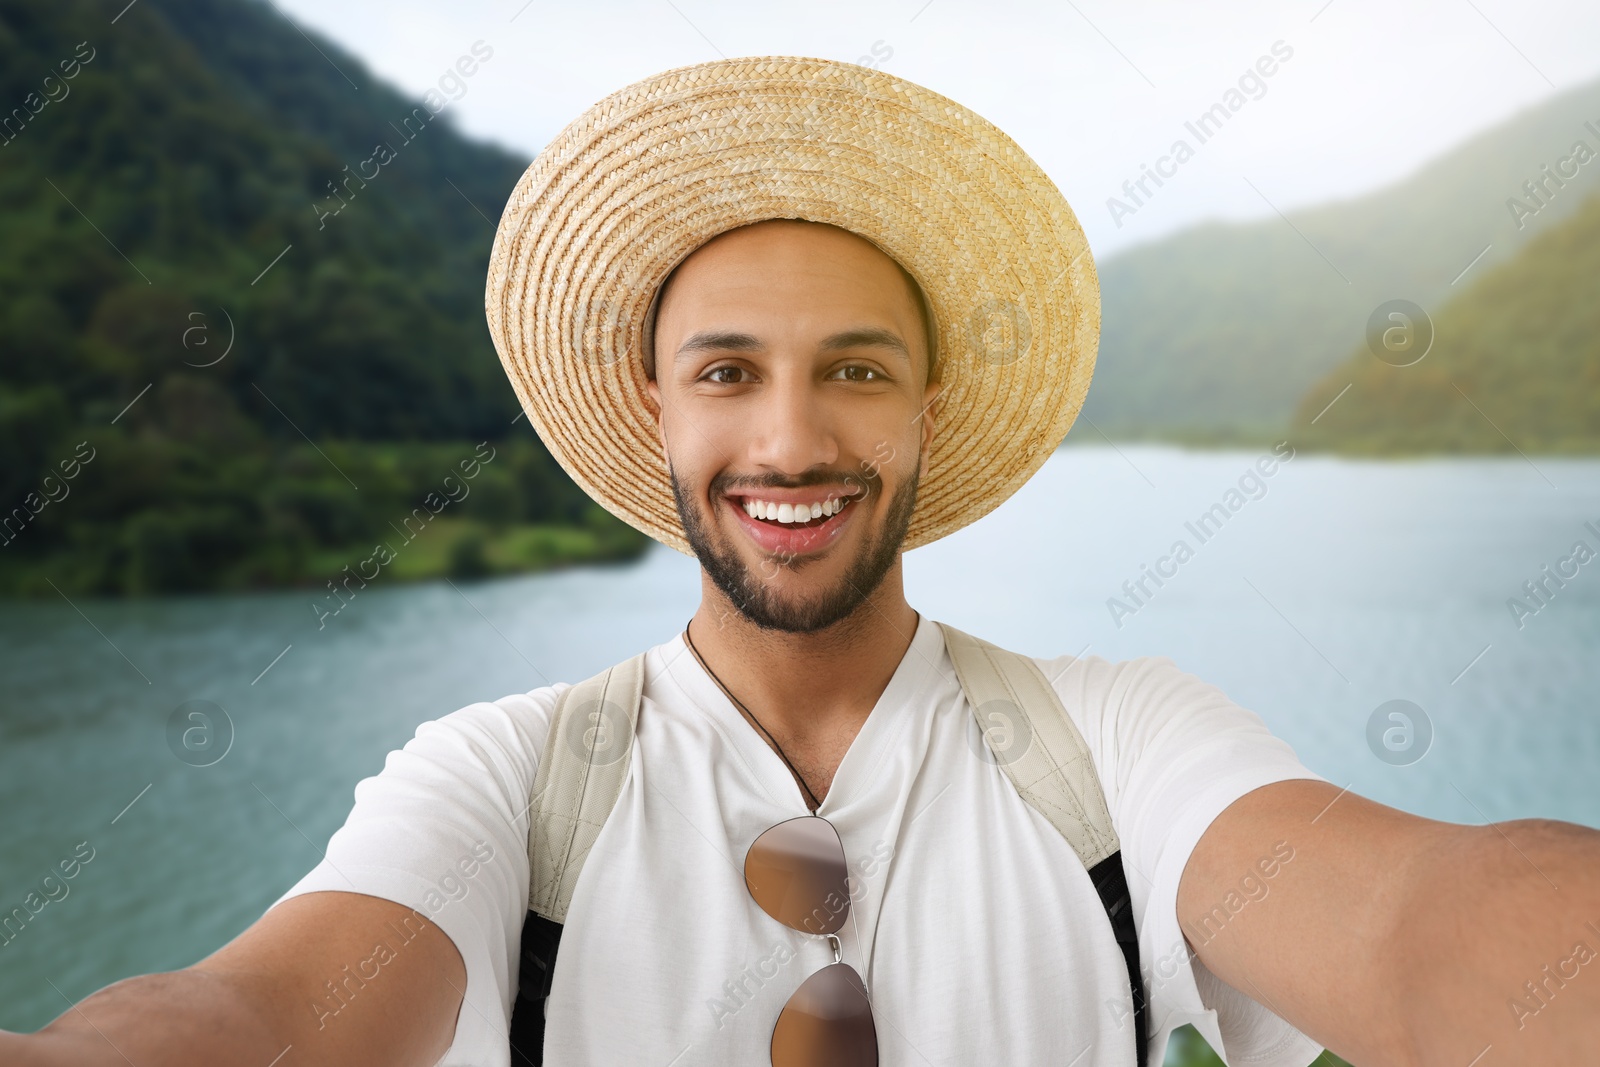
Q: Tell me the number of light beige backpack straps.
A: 2